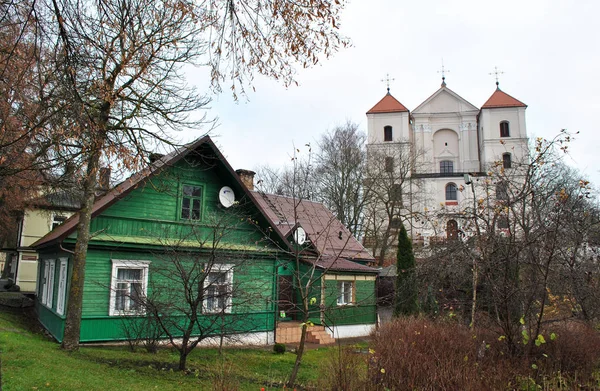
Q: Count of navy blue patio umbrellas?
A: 0